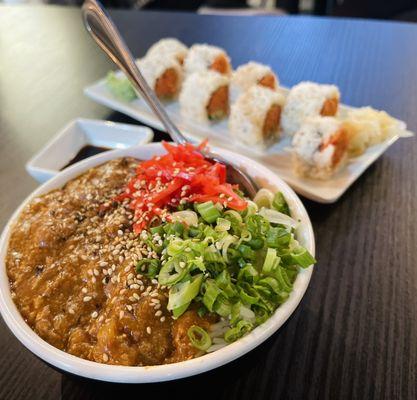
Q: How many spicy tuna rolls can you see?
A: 8